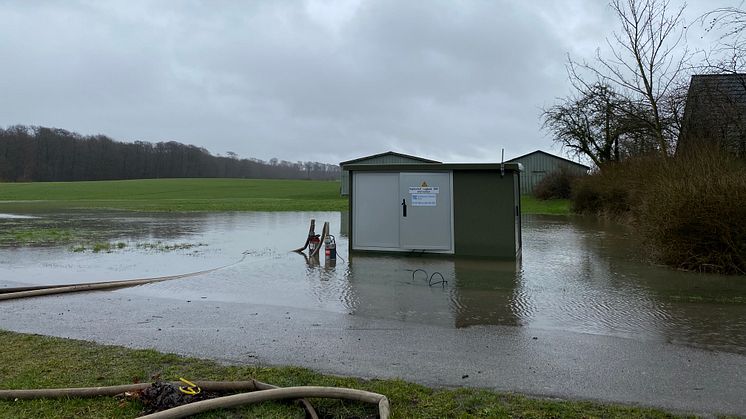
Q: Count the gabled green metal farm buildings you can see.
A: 2